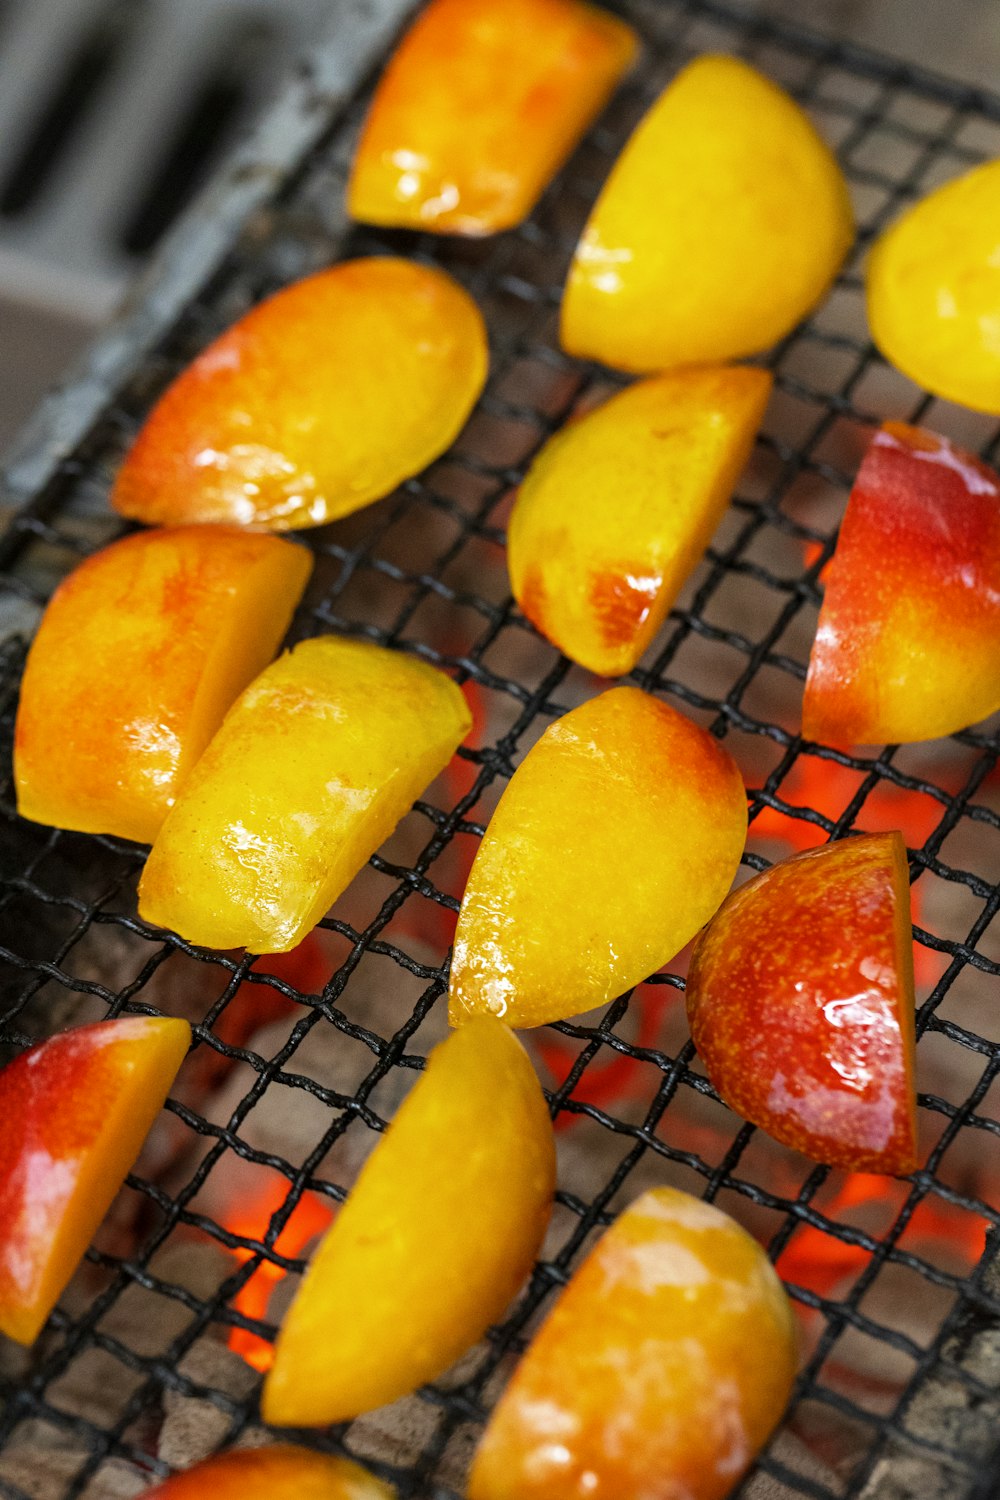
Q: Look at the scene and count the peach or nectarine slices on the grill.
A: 14